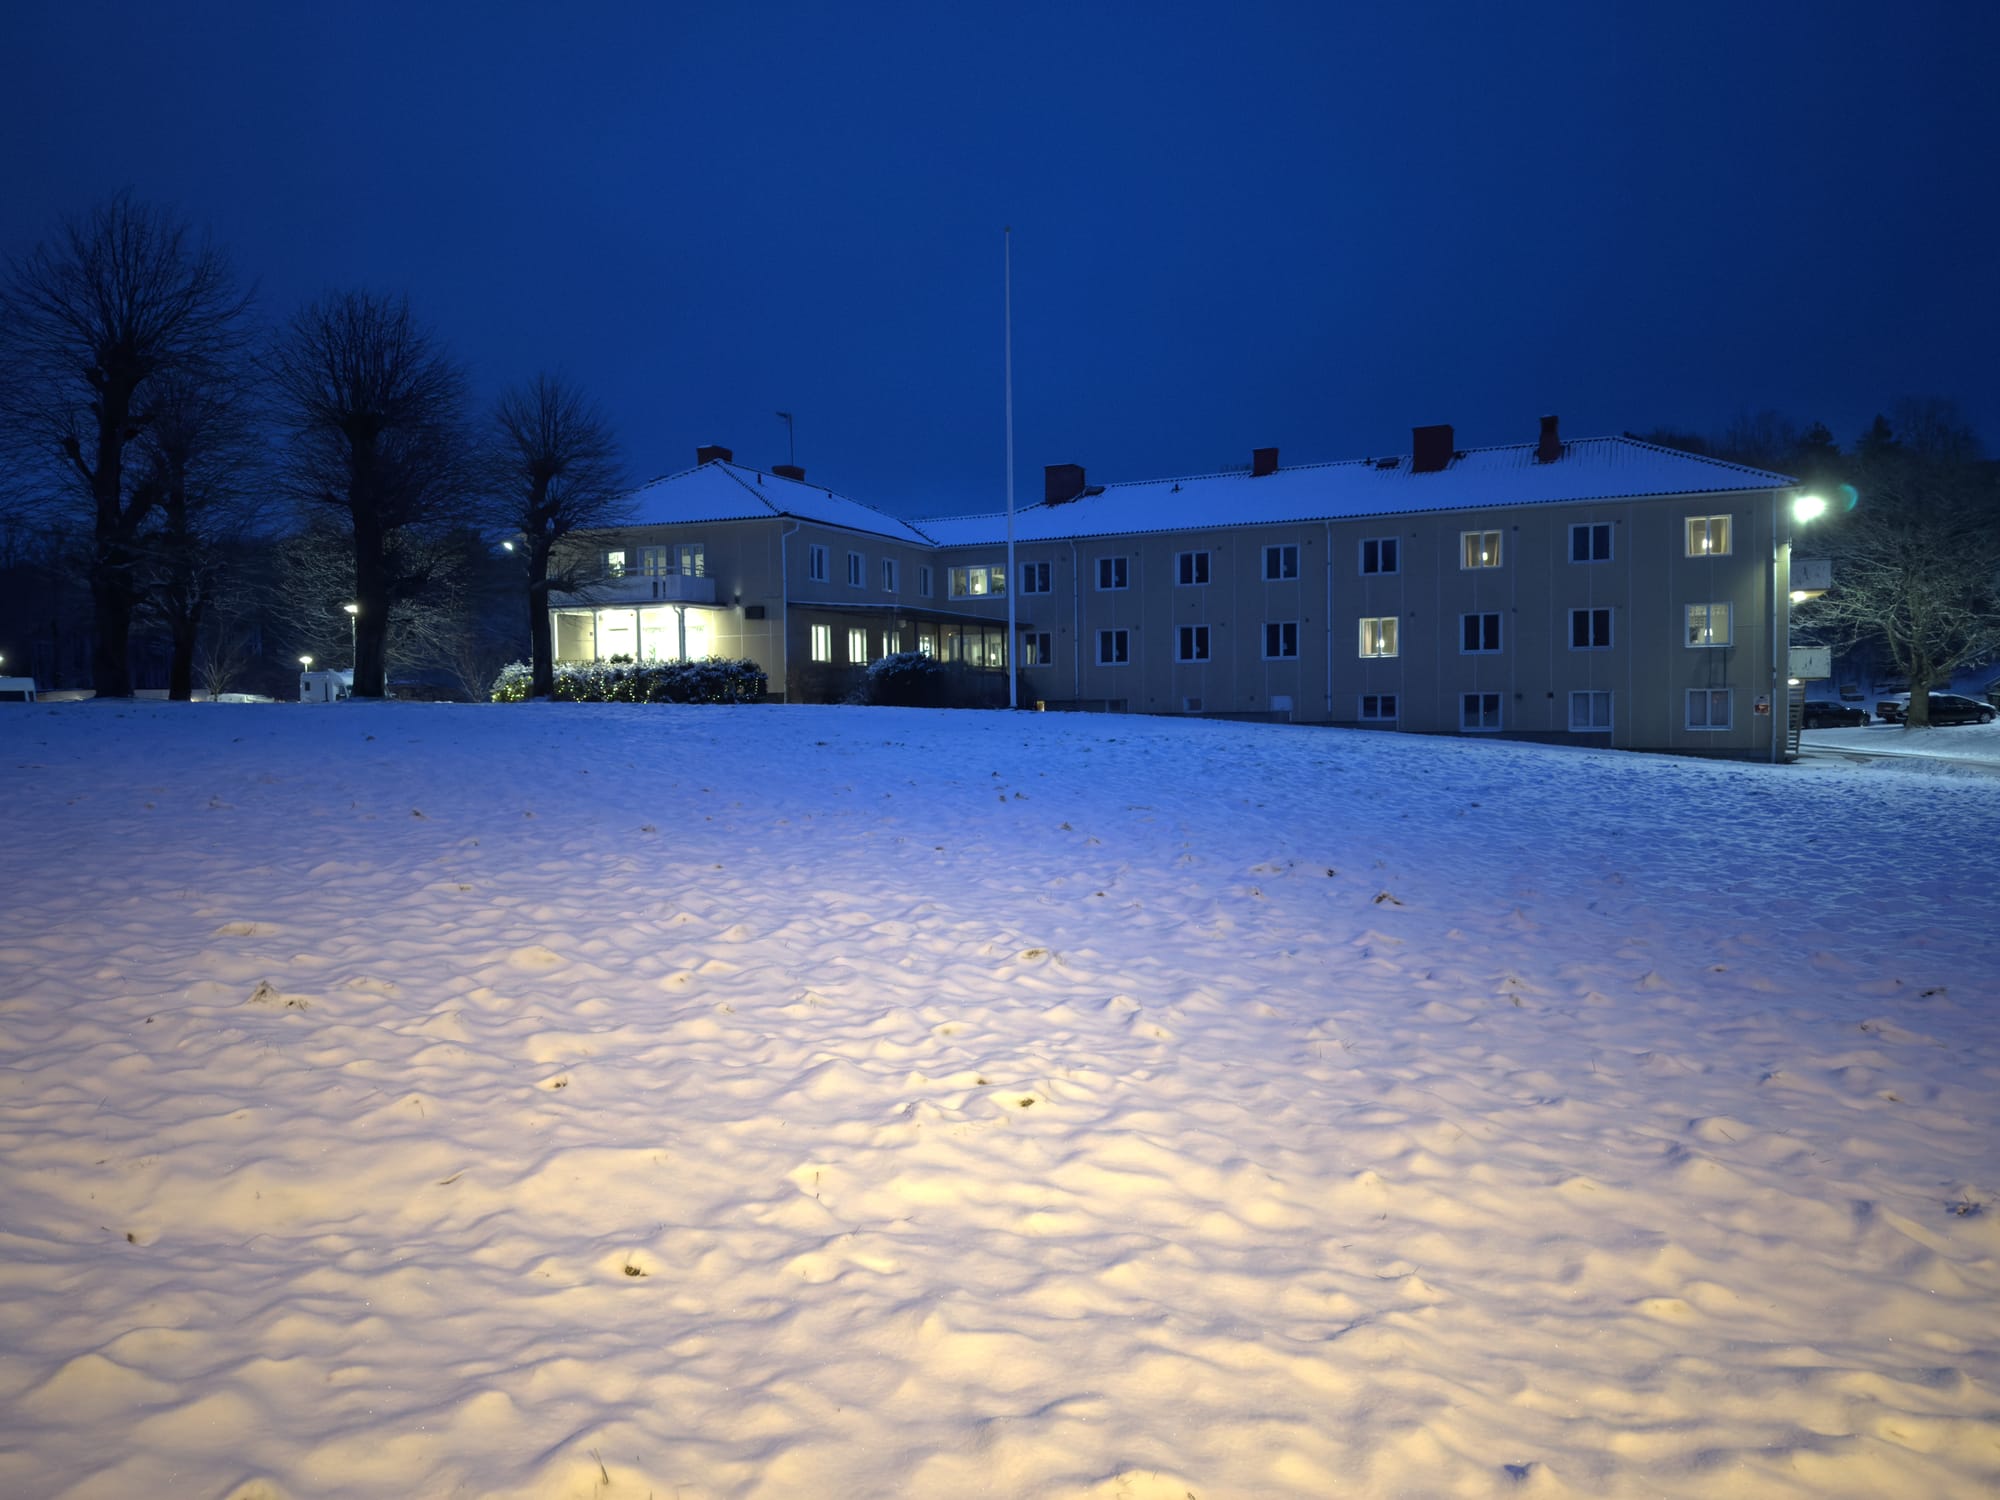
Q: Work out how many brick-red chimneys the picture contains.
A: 6